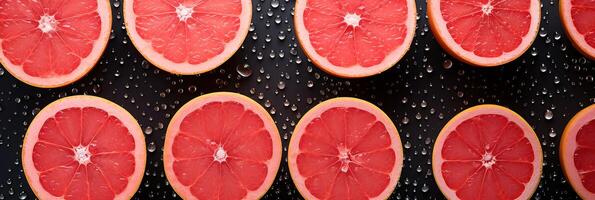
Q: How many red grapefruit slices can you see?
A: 10